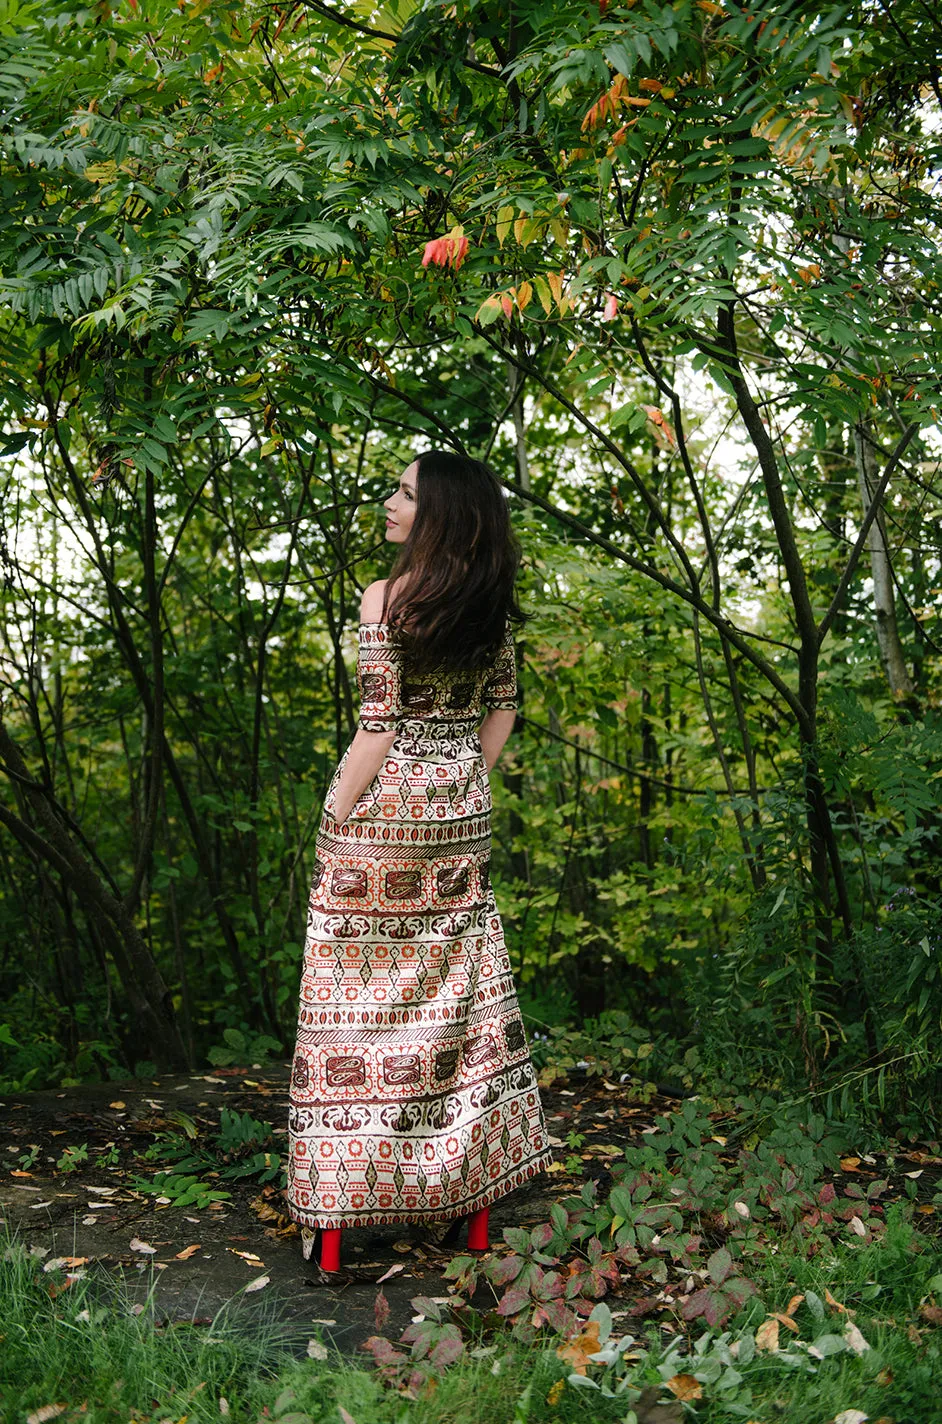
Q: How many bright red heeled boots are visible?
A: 2